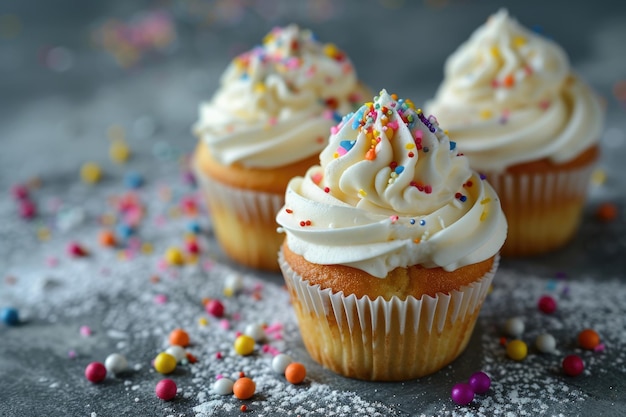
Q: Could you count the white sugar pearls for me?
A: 8